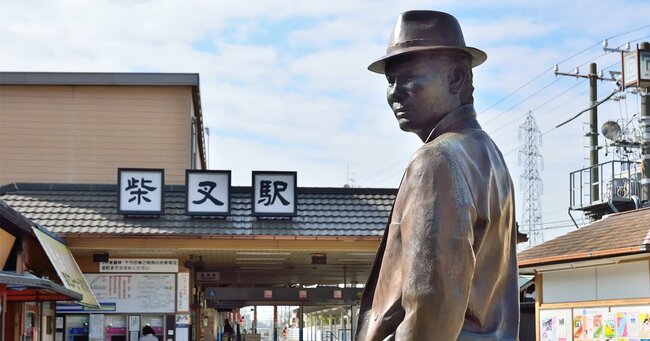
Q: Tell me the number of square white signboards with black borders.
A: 3